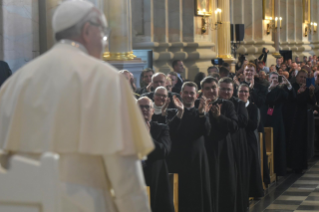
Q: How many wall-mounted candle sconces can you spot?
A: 3